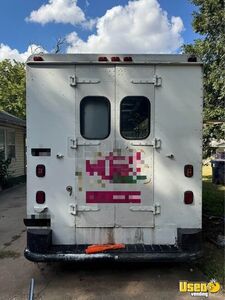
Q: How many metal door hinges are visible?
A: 6